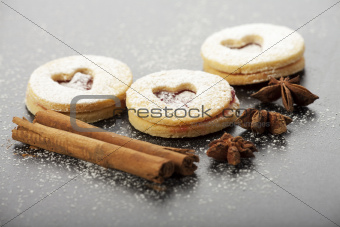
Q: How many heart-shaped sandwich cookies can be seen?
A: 3